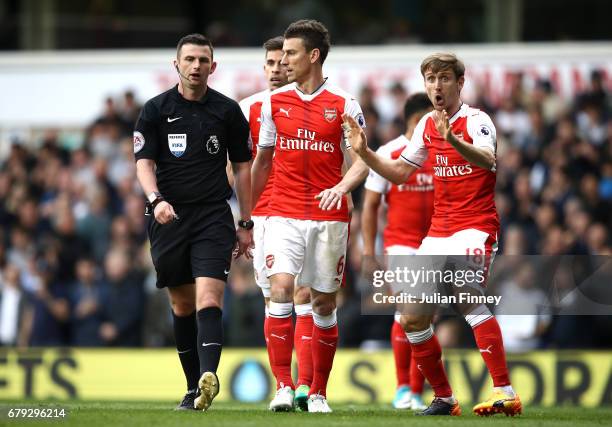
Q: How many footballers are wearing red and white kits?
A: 4